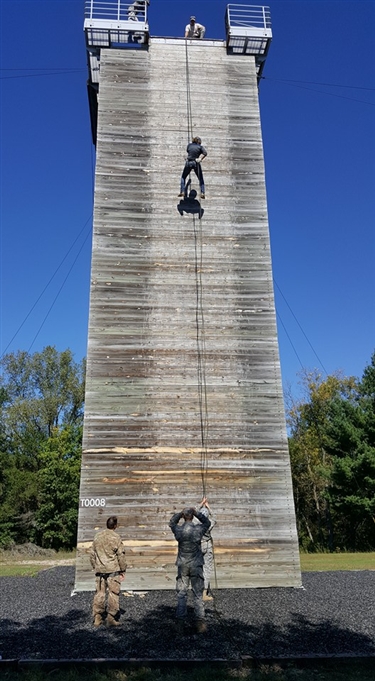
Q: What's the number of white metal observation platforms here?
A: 2